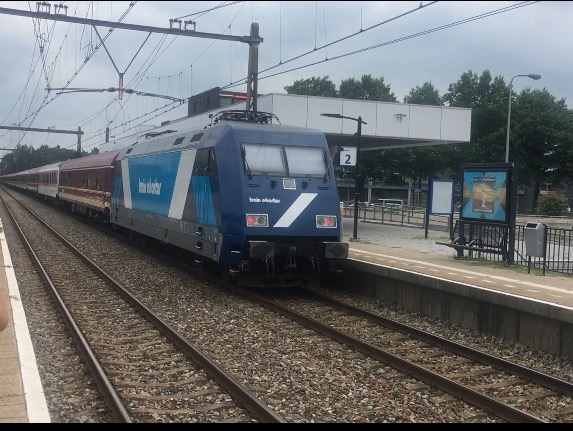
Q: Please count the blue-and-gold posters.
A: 1